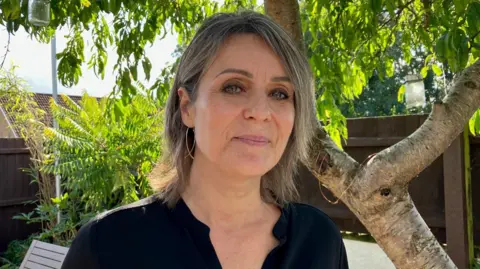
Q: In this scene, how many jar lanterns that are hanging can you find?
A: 2